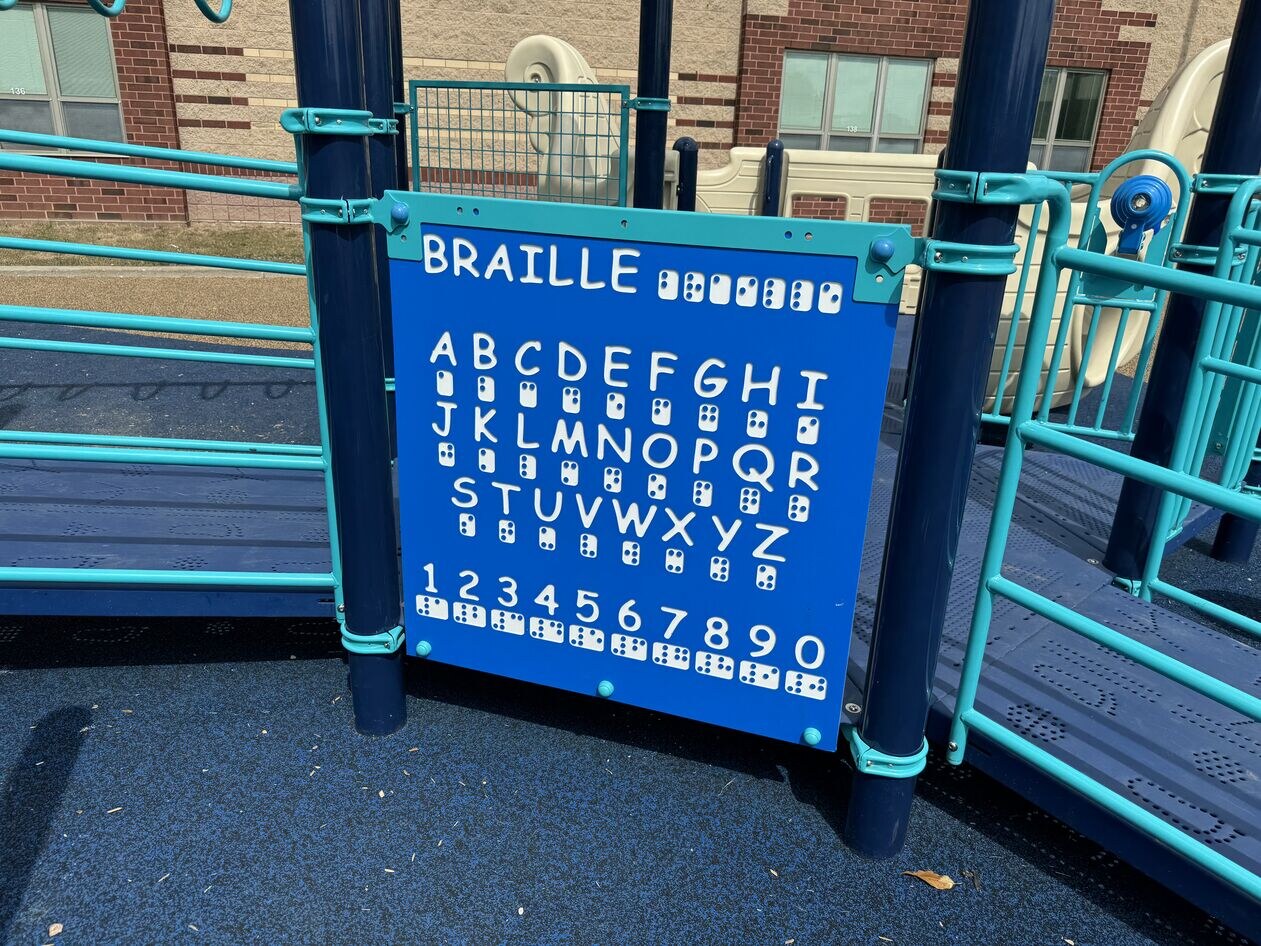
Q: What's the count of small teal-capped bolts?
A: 3